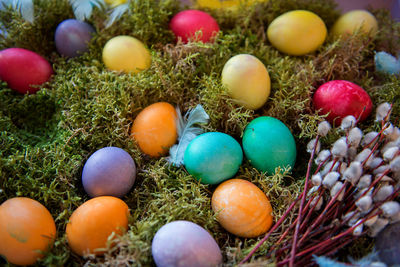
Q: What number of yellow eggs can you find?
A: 4